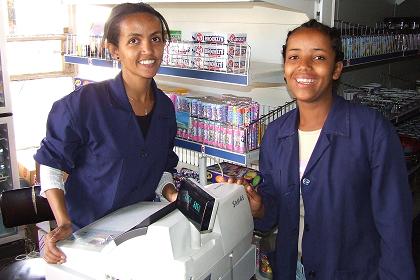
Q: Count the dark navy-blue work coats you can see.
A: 2